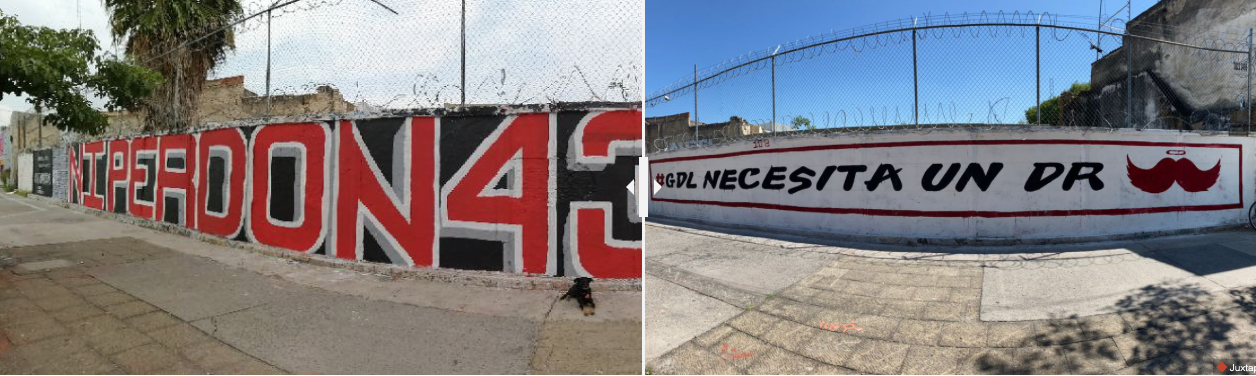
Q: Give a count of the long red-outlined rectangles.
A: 1